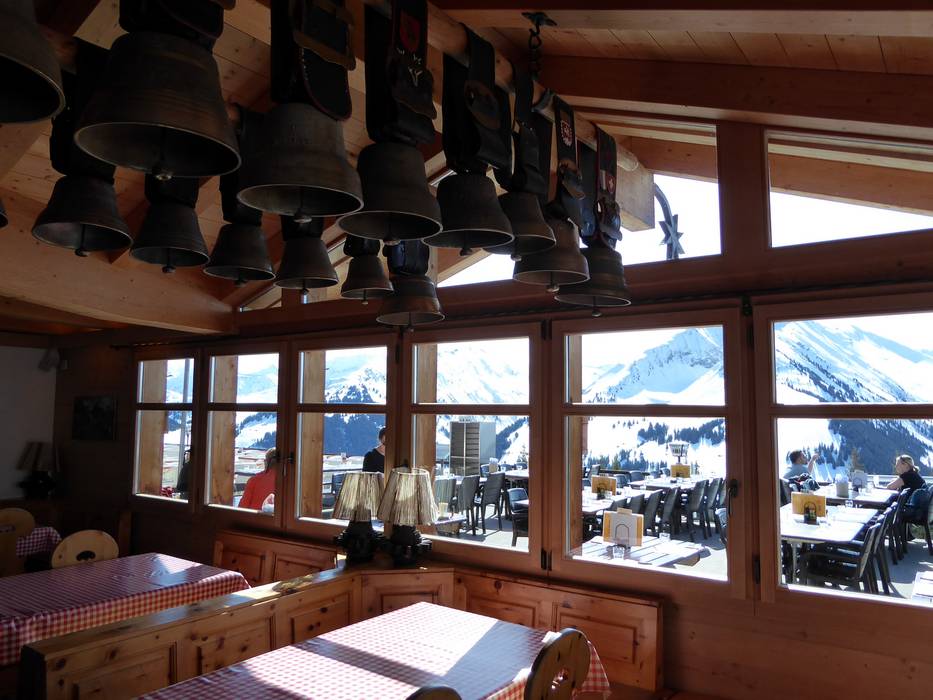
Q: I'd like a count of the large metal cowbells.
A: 15